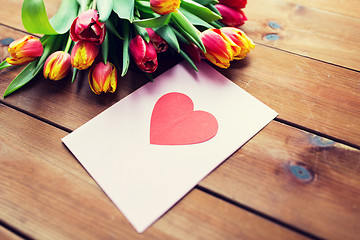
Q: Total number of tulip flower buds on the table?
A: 13